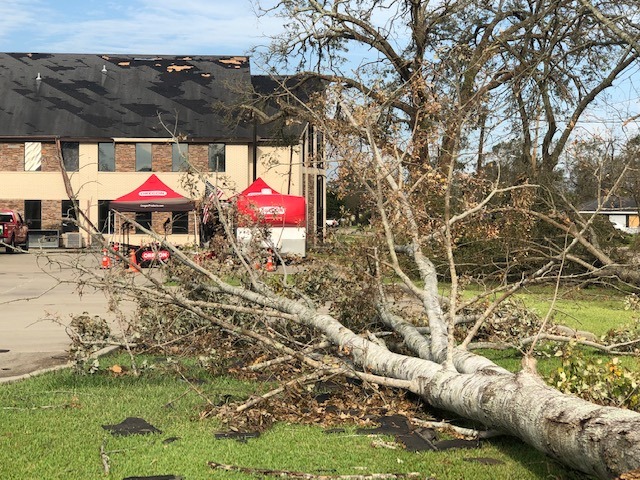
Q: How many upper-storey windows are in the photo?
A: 6